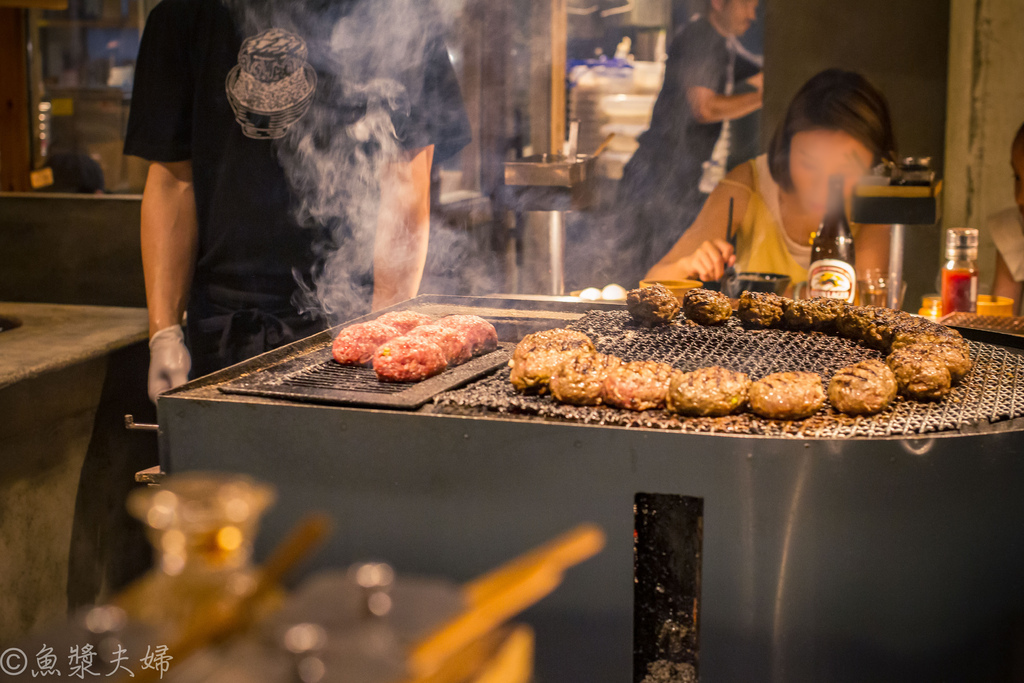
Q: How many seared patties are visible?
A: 14